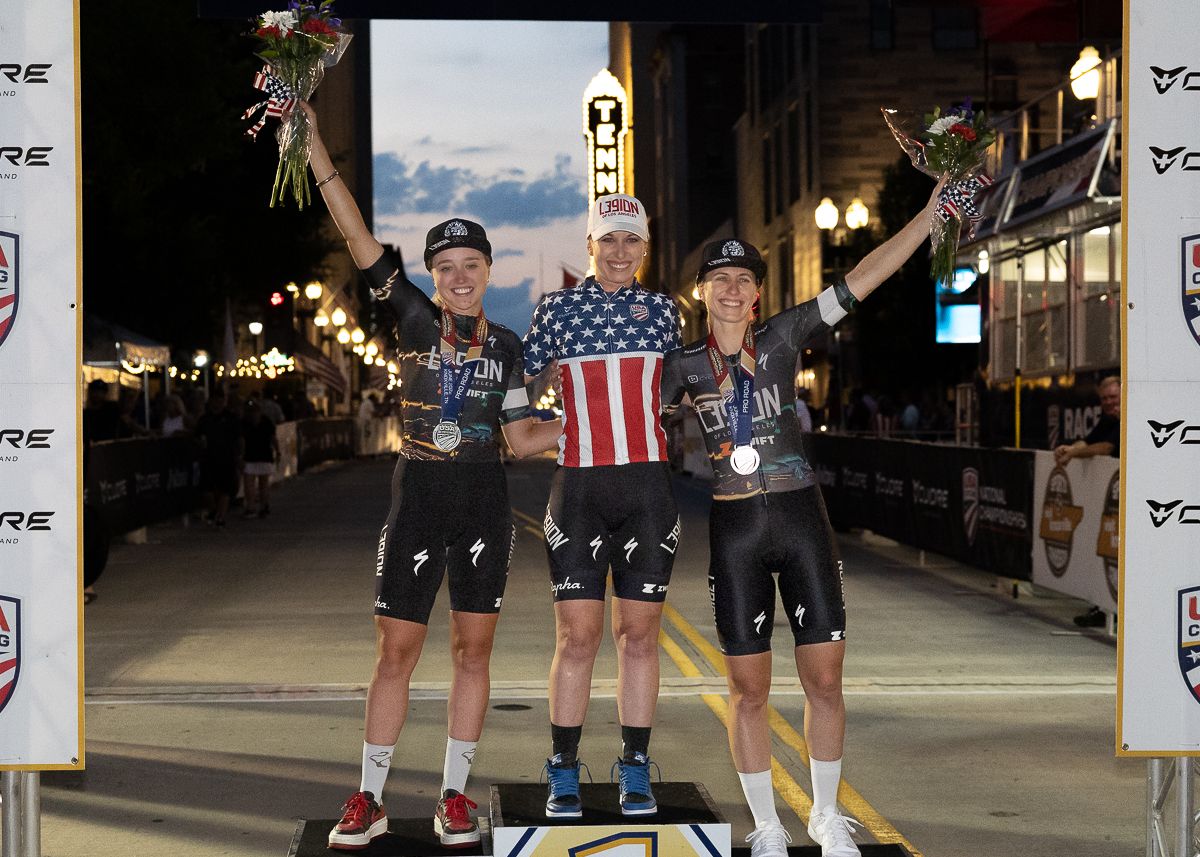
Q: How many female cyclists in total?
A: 3